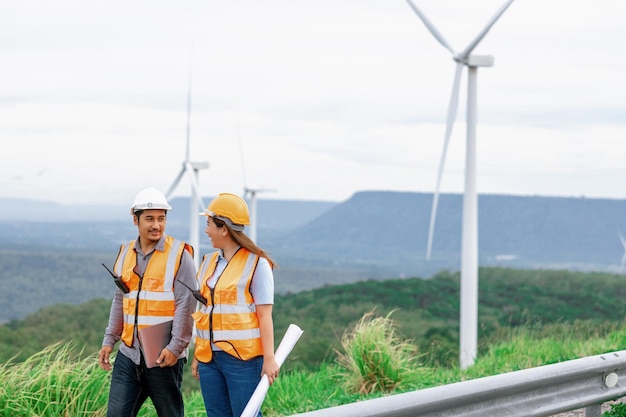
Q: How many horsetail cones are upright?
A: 0